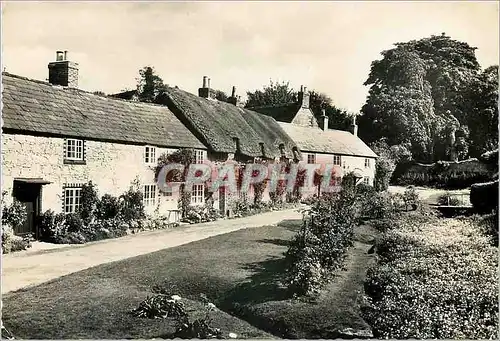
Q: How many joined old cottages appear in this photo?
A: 3